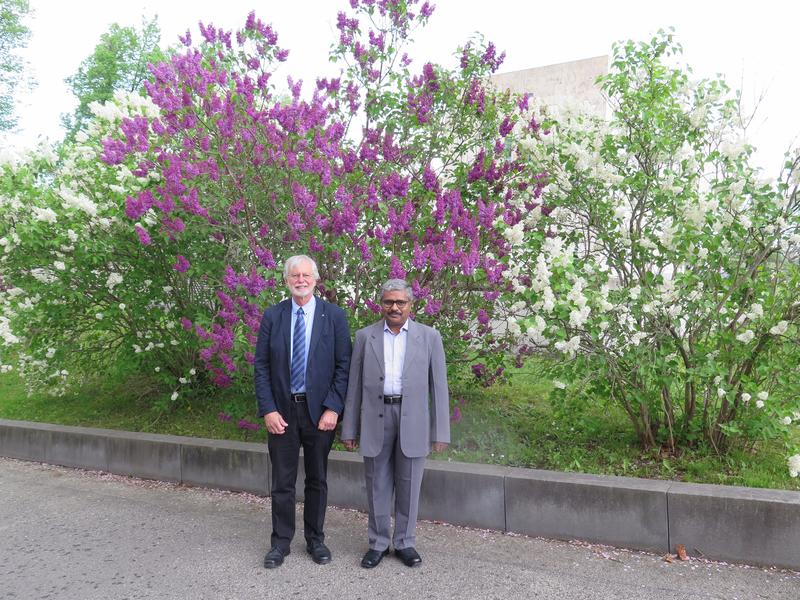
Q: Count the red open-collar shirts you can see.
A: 0